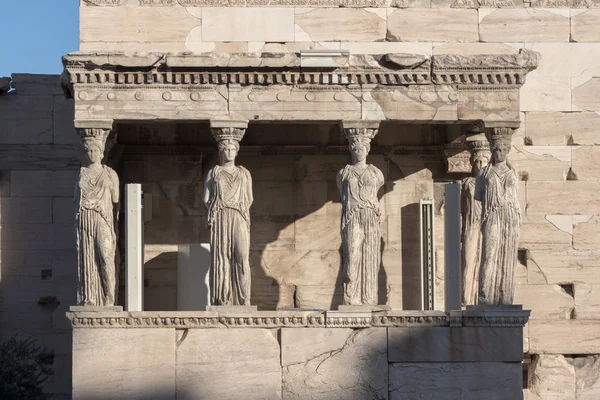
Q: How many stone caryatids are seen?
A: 5